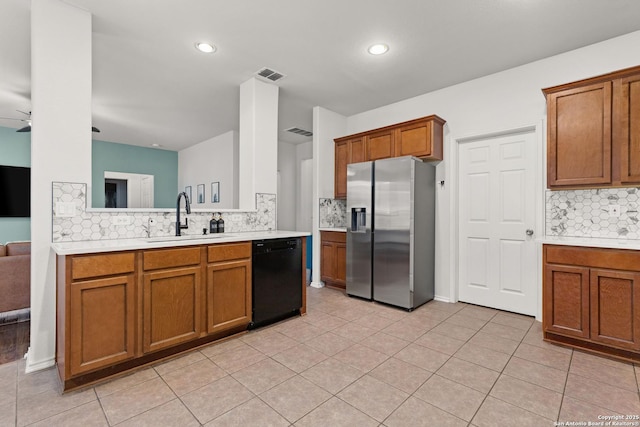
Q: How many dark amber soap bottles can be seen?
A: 2